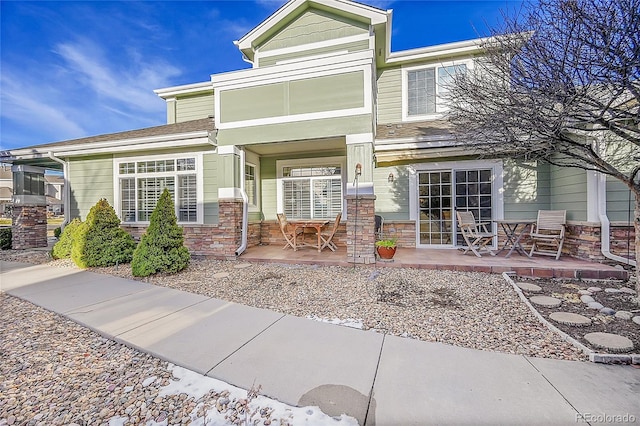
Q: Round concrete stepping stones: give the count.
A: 4